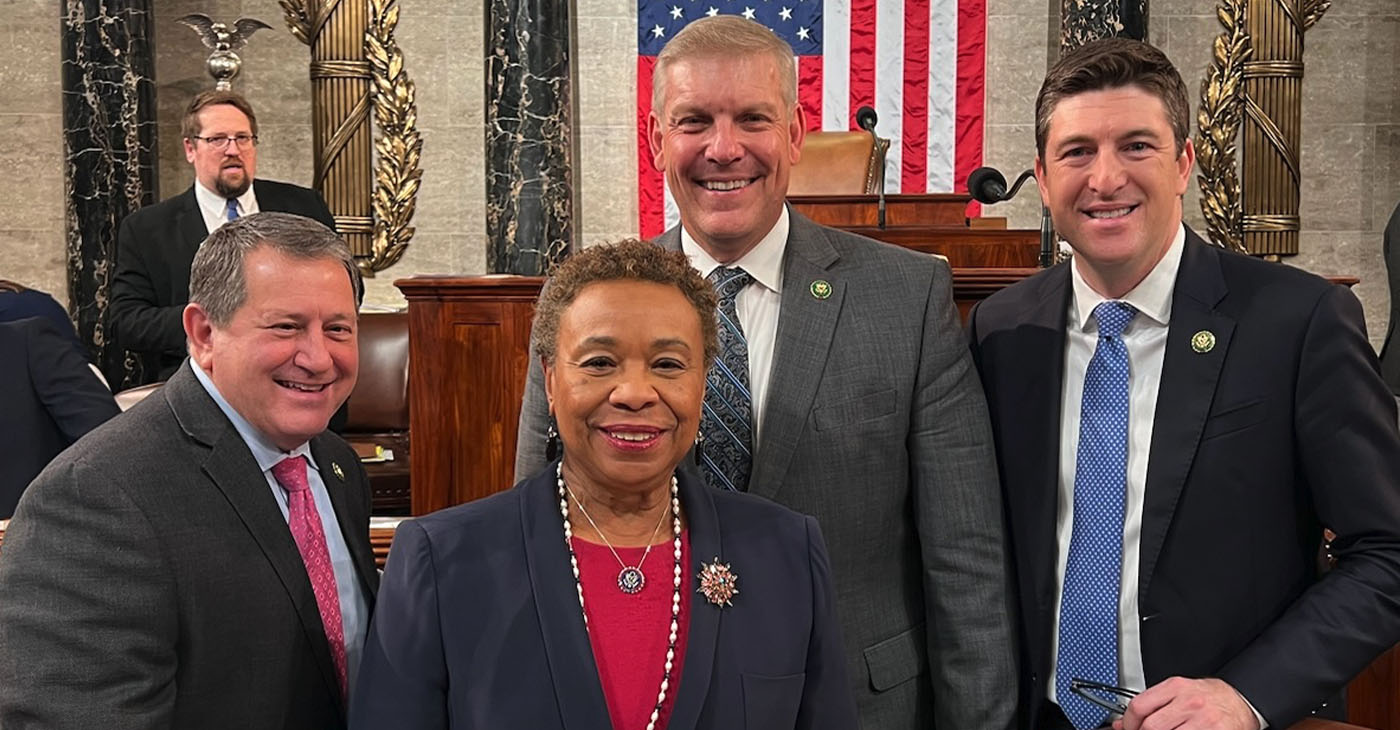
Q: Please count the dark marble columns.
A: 3